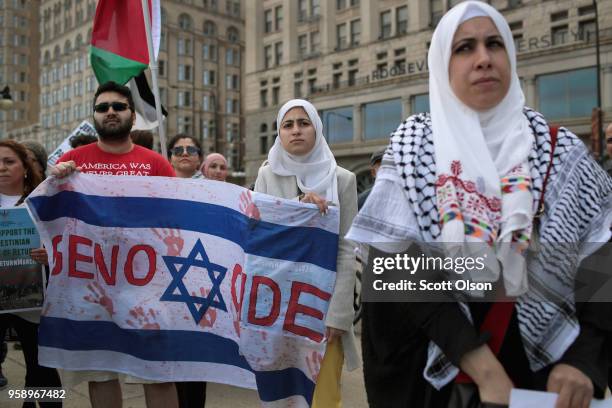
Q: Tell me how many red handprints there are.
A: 6